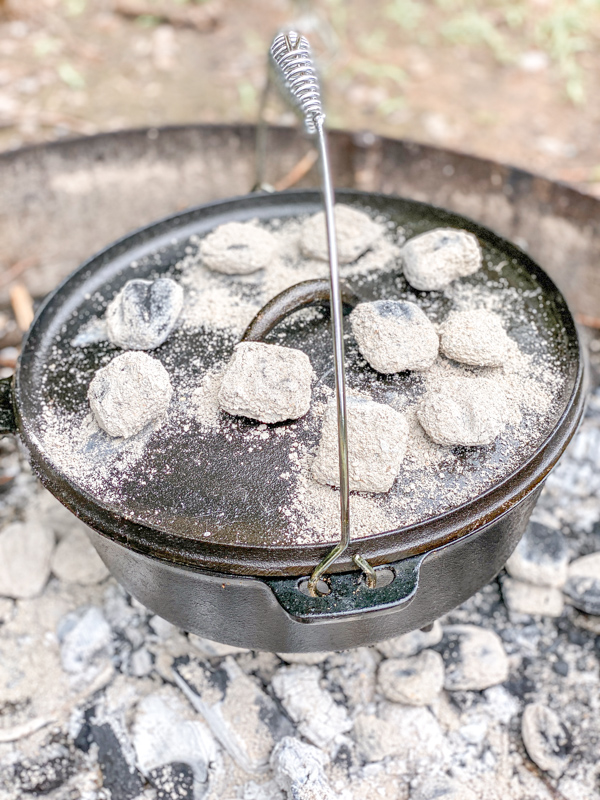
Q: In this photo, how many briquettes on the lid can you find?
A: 10